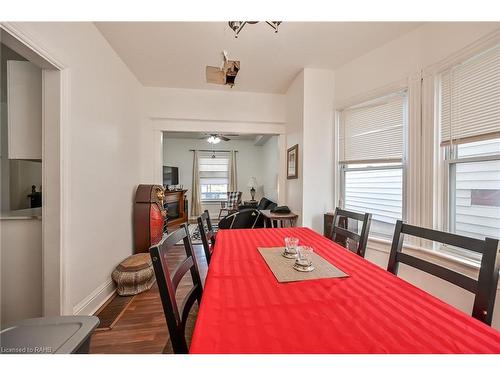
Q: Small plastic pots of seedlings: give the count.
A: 0